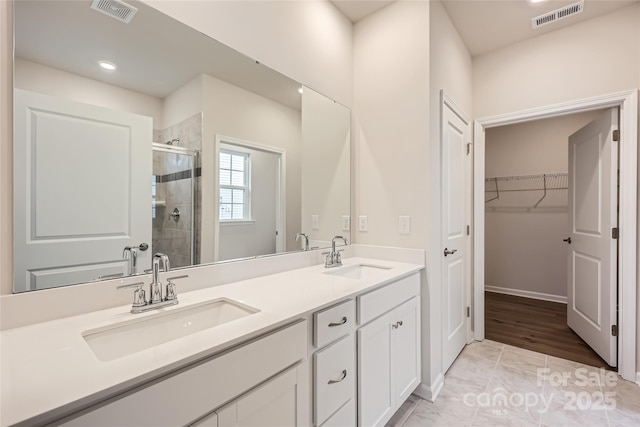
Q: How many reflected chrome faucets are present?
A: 2